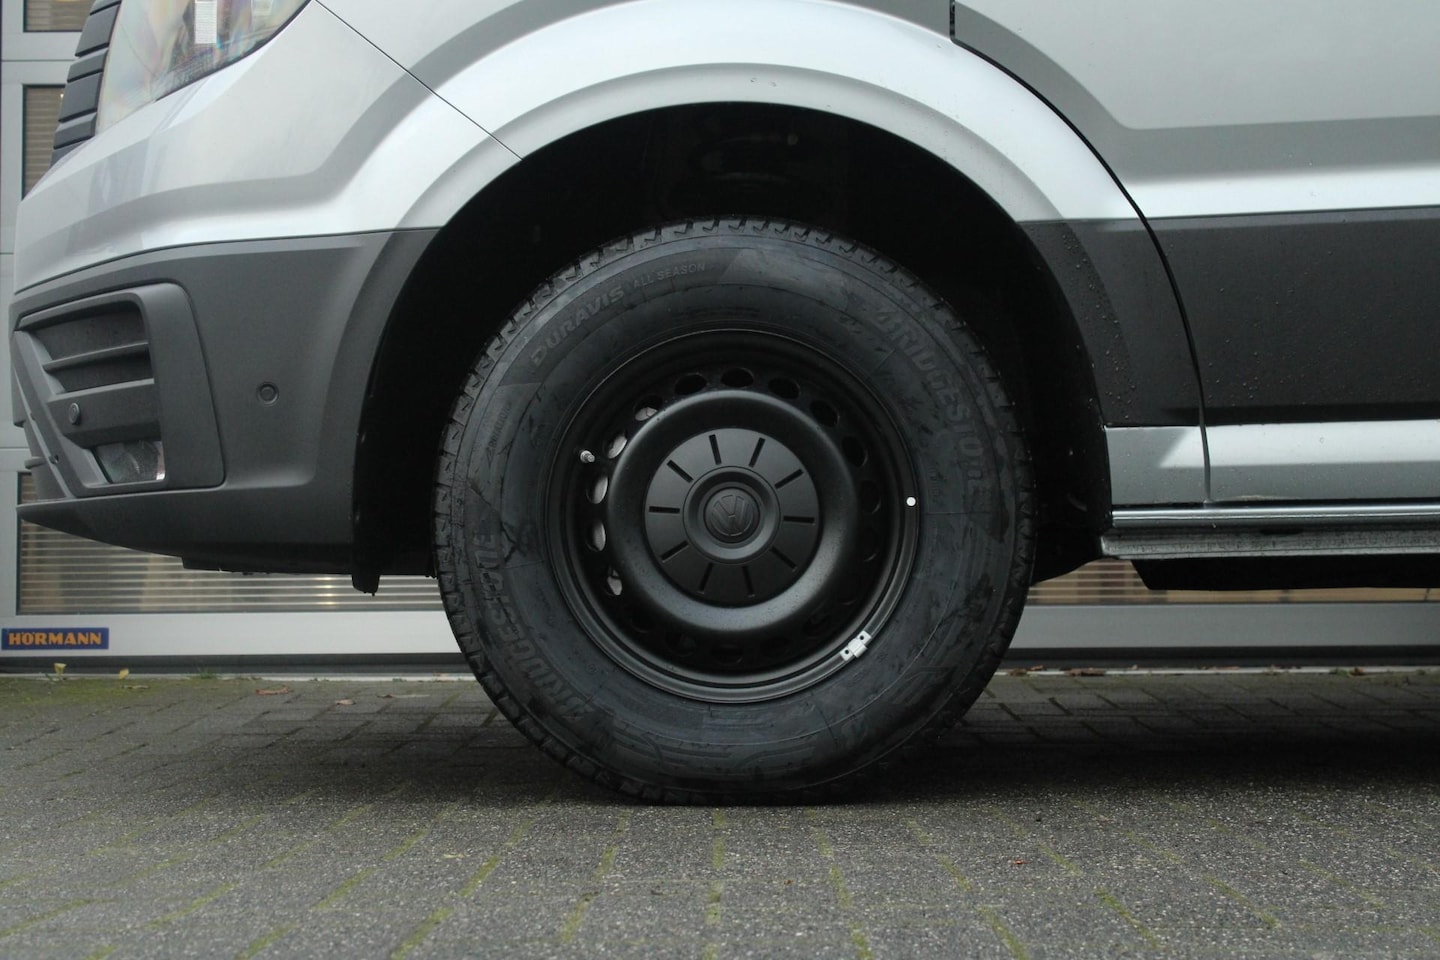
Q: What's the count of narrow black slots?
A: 10